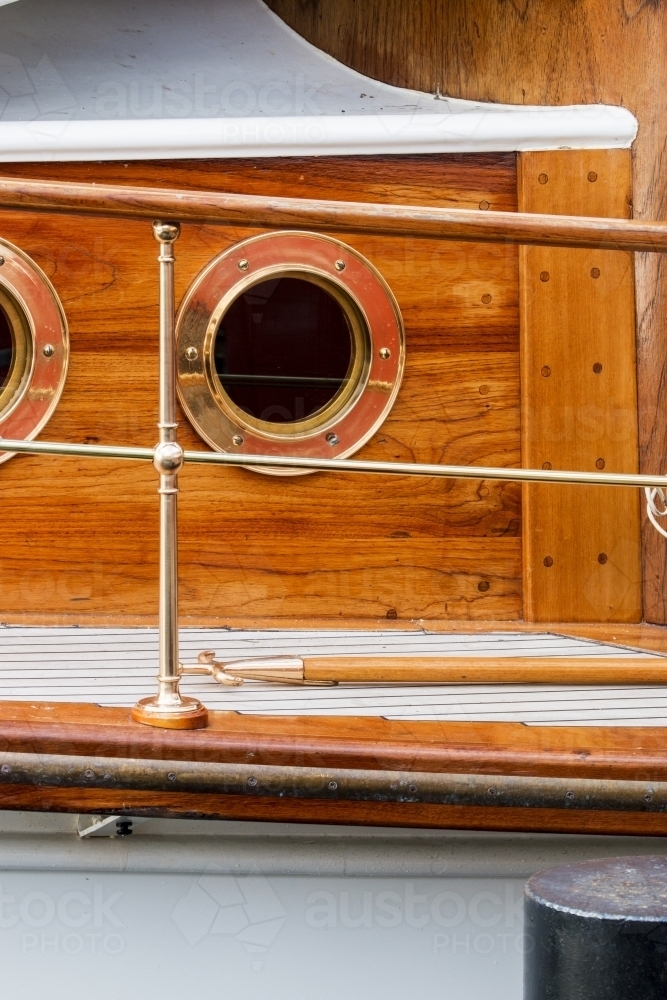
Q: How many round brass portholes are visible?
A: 2